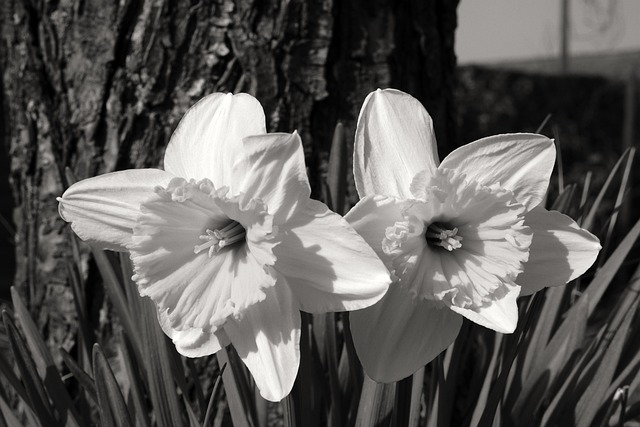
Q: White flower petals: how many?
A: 12